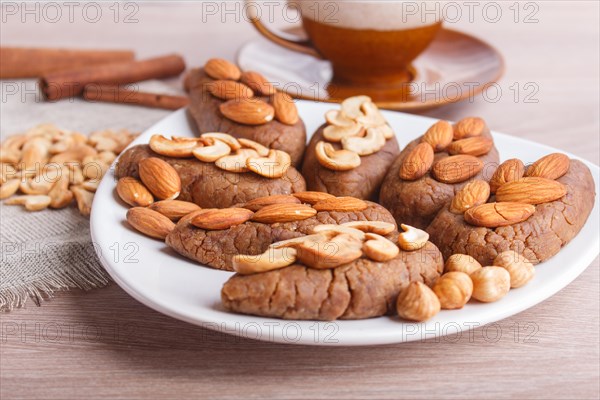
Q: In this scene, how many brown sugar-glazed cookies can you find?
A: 7